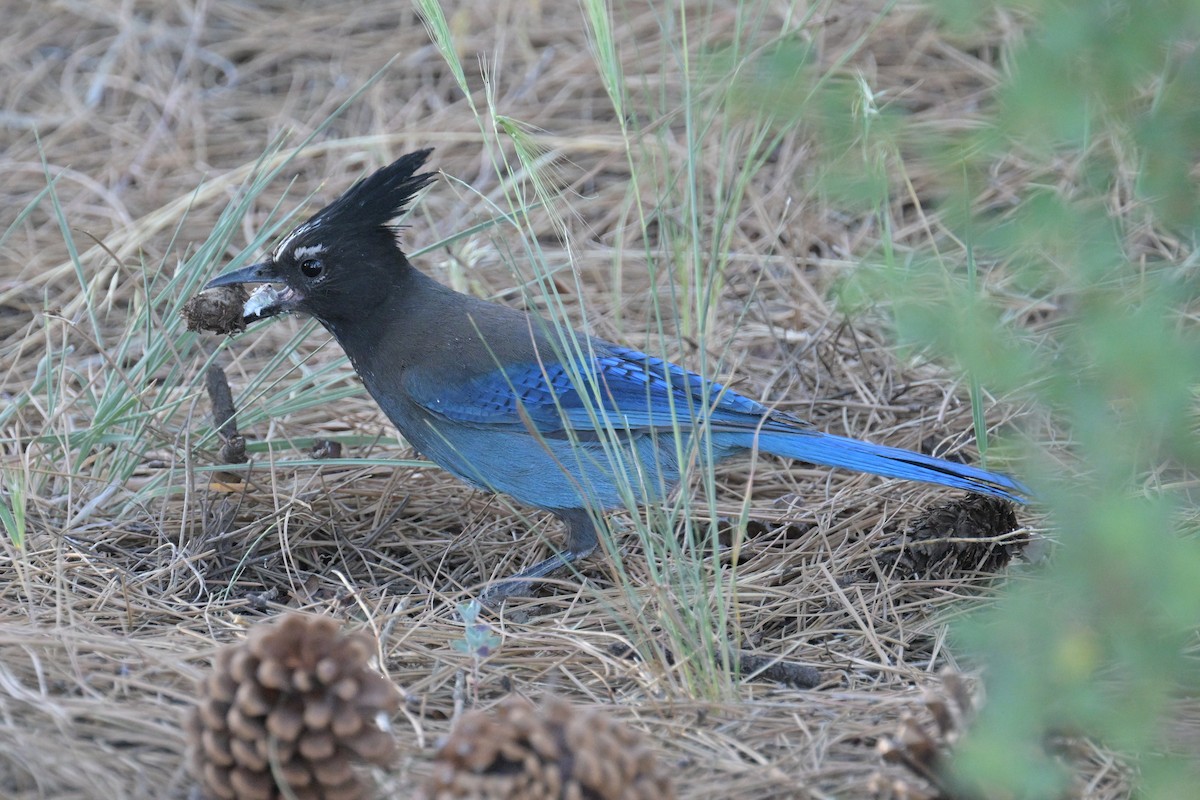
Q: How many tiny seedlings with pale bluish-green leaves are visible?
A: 1